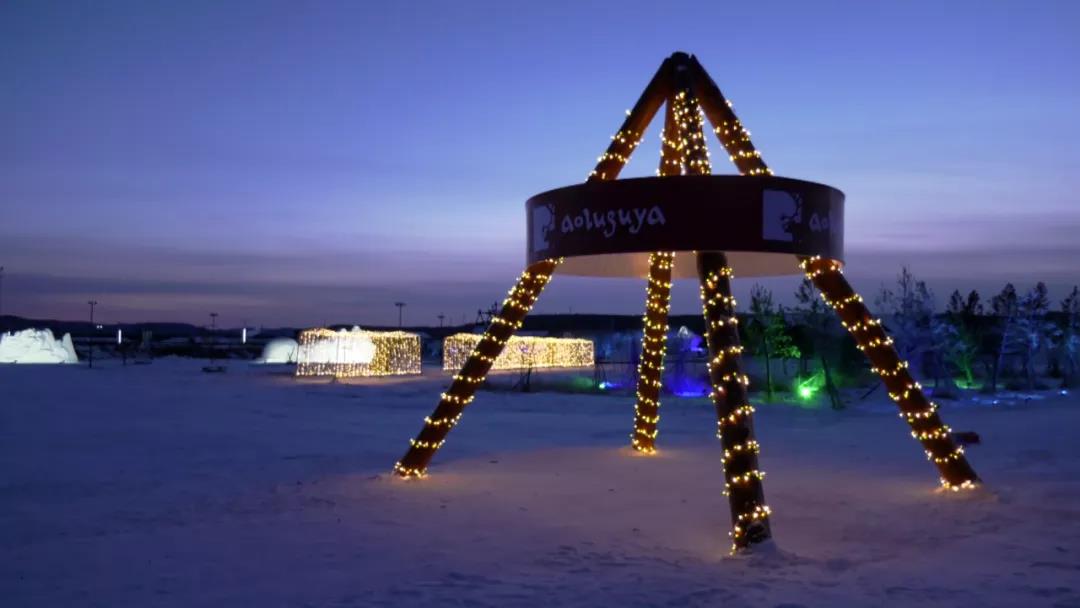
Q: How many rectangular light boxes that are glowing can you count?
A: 2